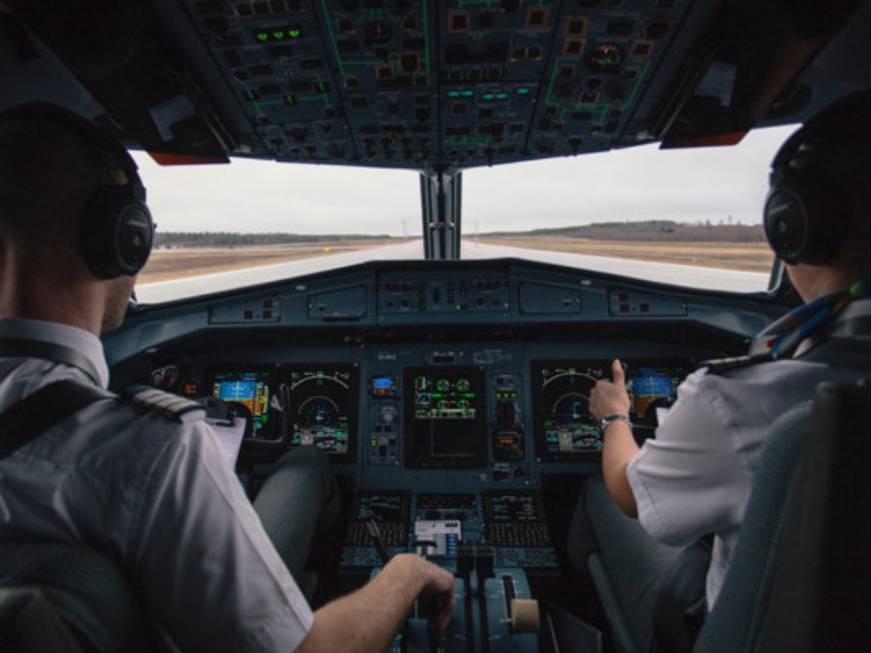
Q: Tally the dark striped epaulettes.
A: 2